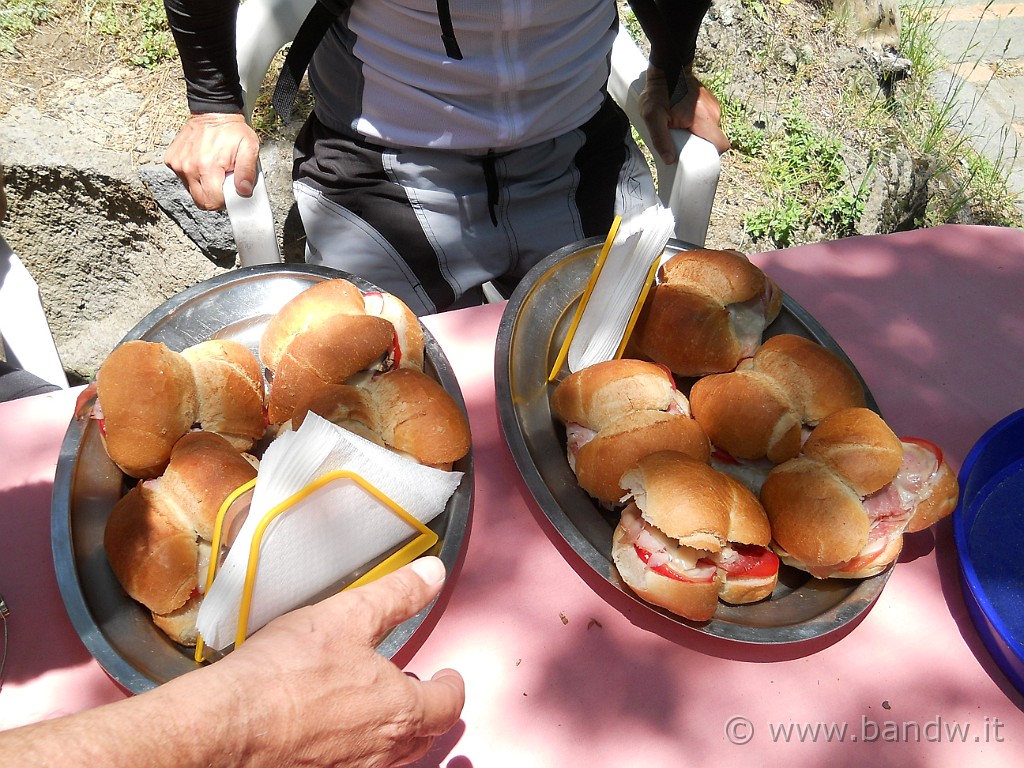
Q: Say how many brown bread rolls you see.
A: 9